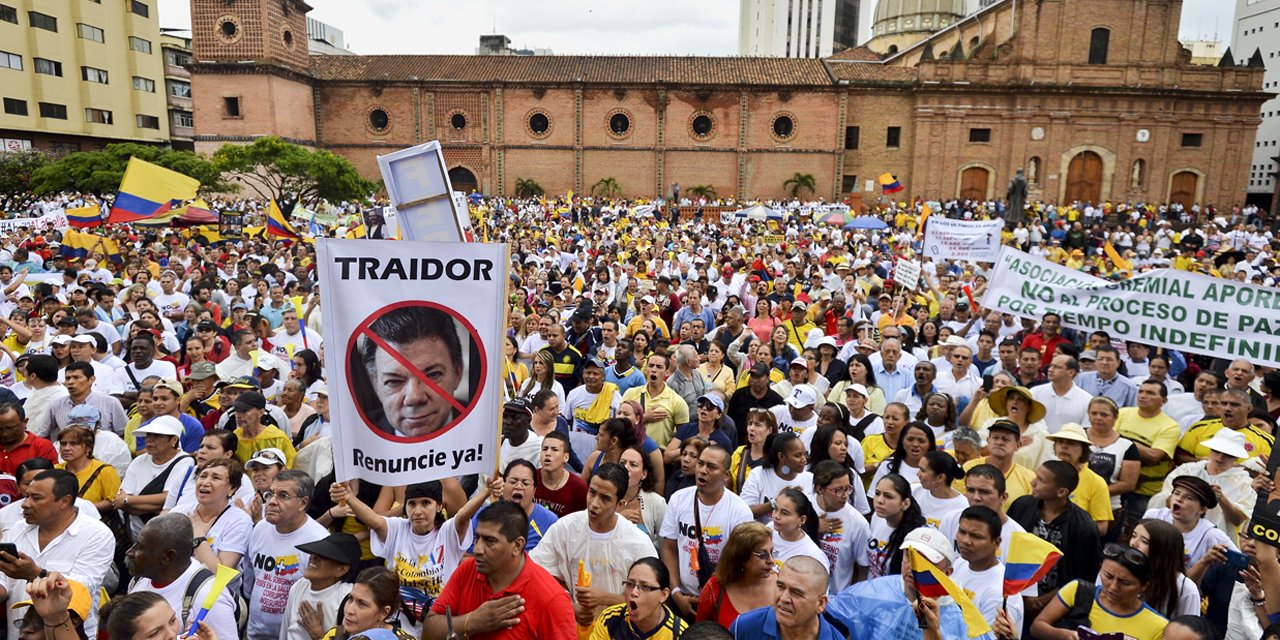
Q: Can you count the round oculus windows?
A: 8